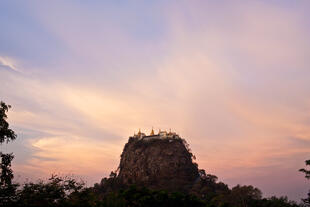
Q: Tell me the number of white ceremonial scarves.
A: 0